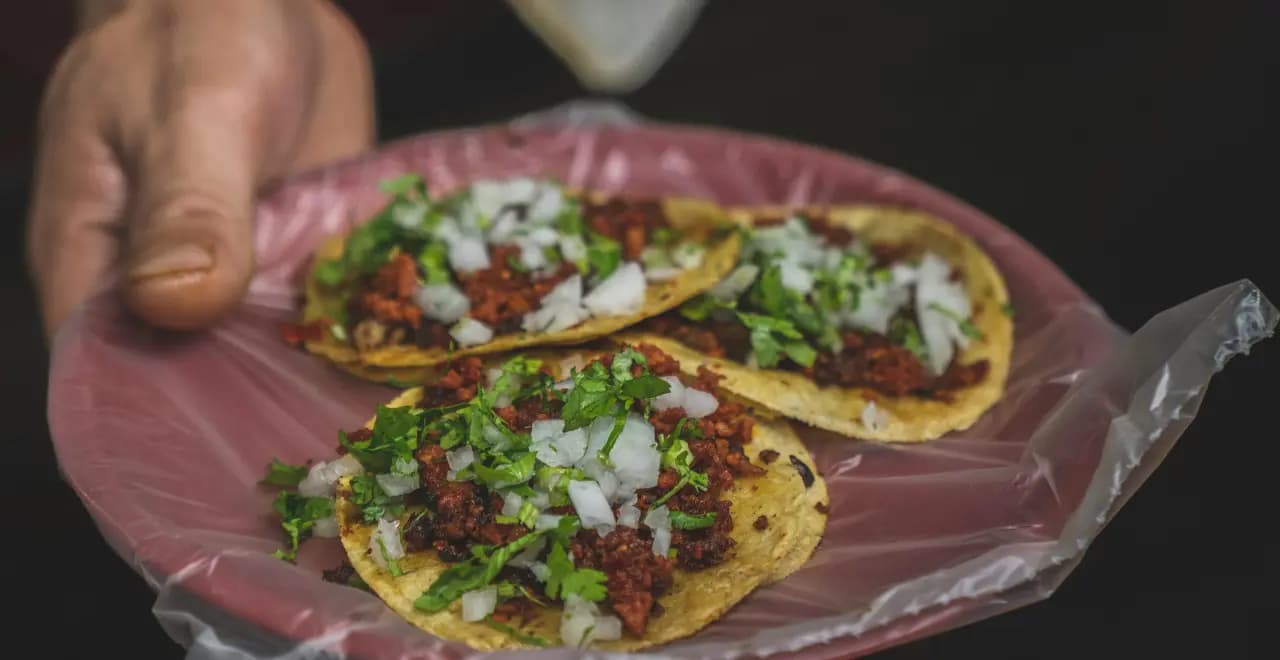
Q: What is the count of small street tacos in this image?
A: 3